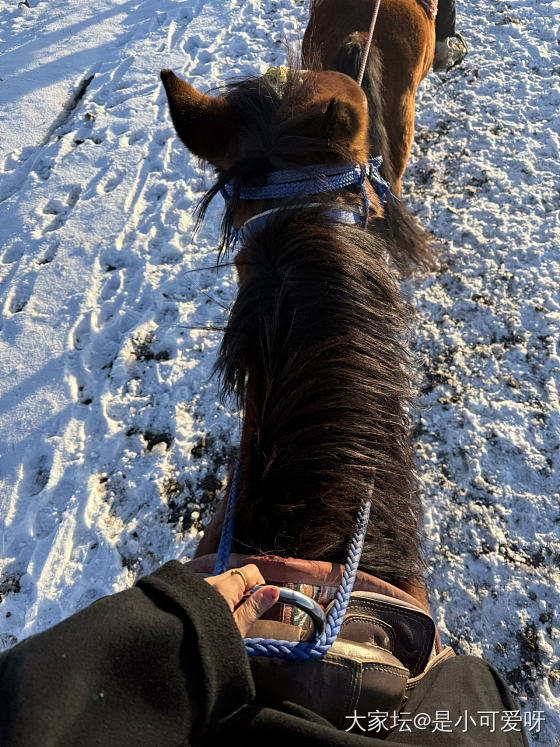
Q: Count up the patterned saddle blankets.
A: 1